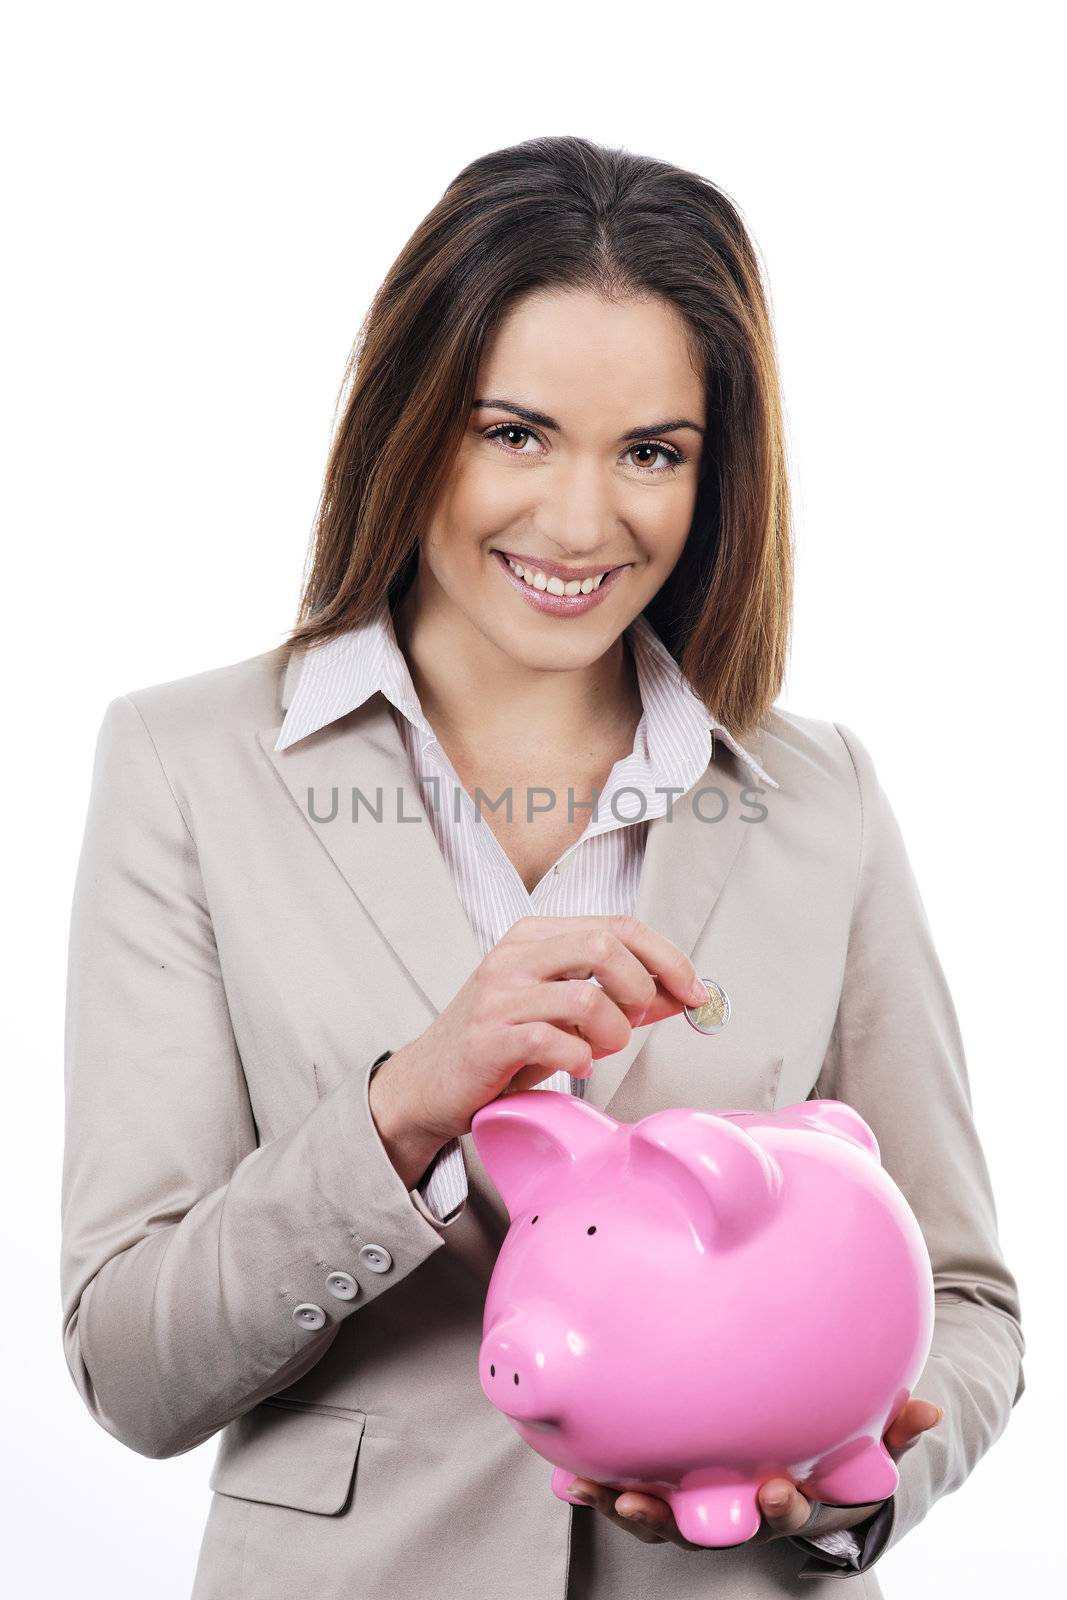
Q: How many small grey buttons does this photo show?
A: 3